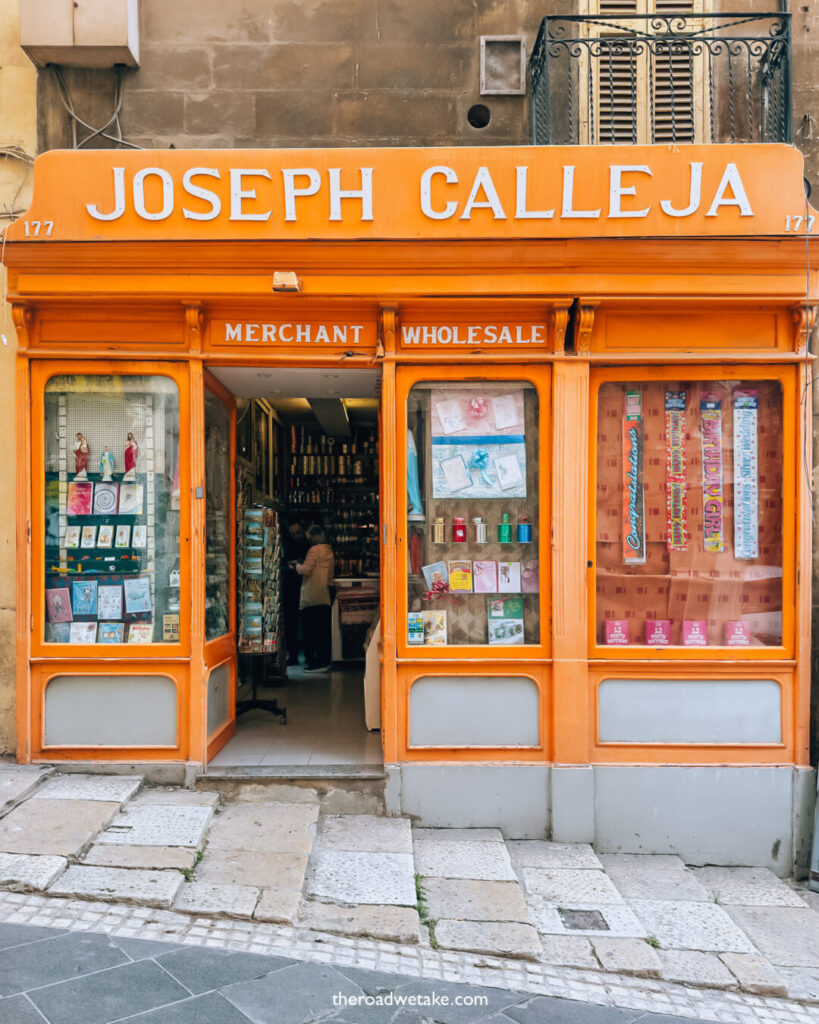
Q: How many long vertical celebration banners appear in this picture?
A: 4